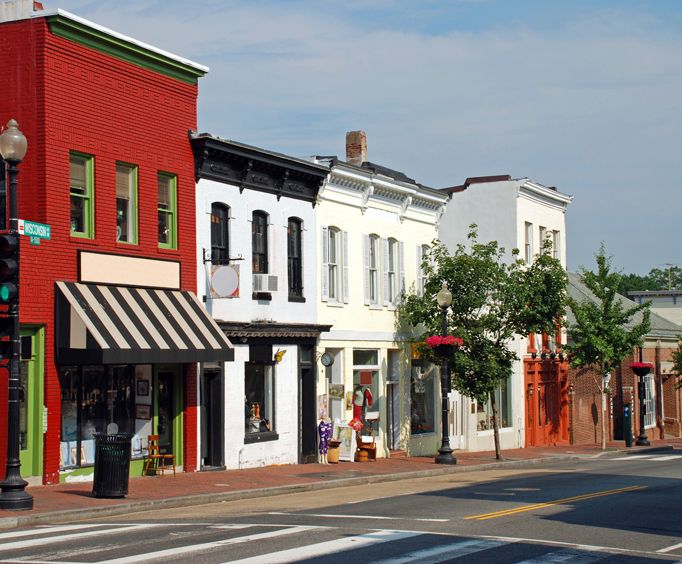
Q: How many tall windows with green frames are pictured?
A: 3